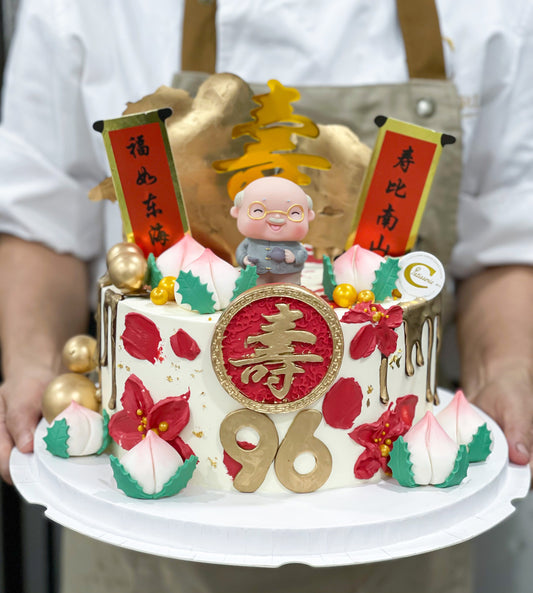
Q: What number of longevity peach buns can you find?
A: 7